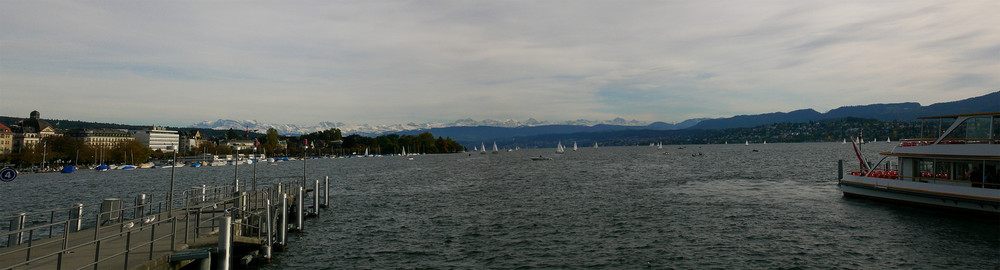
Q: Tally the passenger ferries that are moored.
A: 1